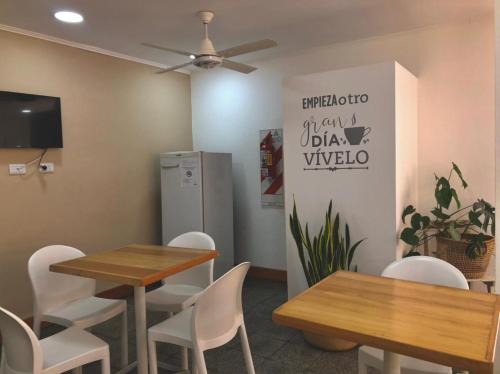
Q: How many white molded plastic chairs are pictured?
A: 5